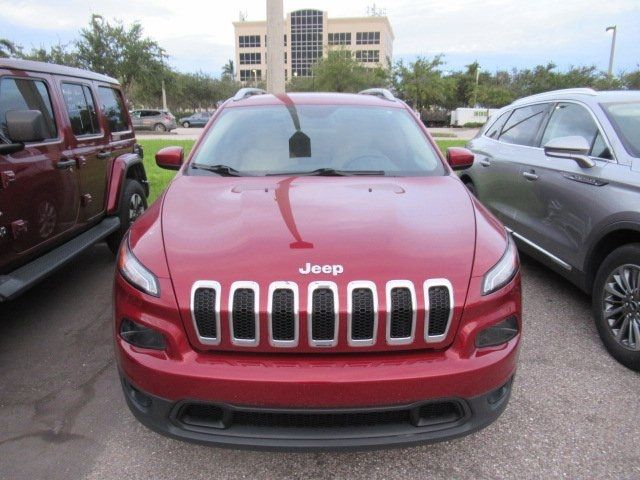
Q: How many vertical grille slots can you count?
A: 7